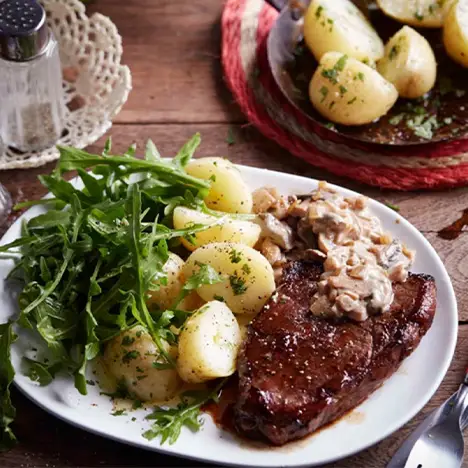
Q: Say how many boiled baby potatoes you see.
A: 11